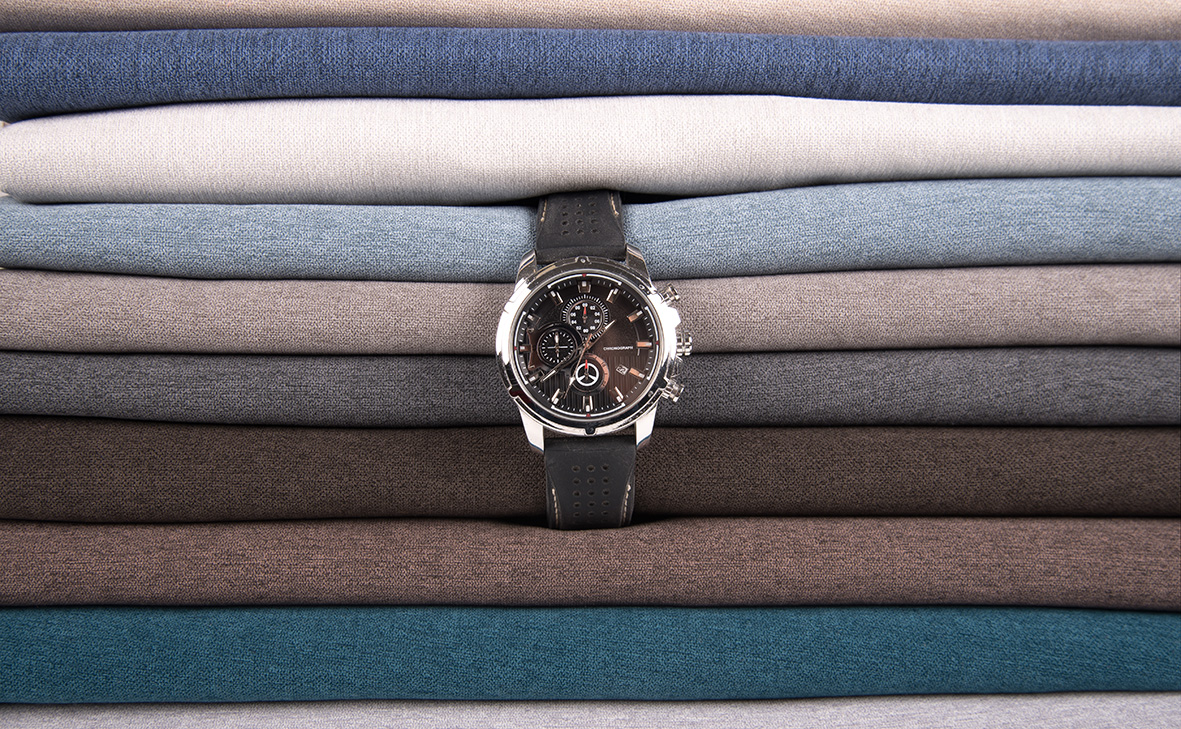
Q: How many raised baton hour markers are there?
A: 12